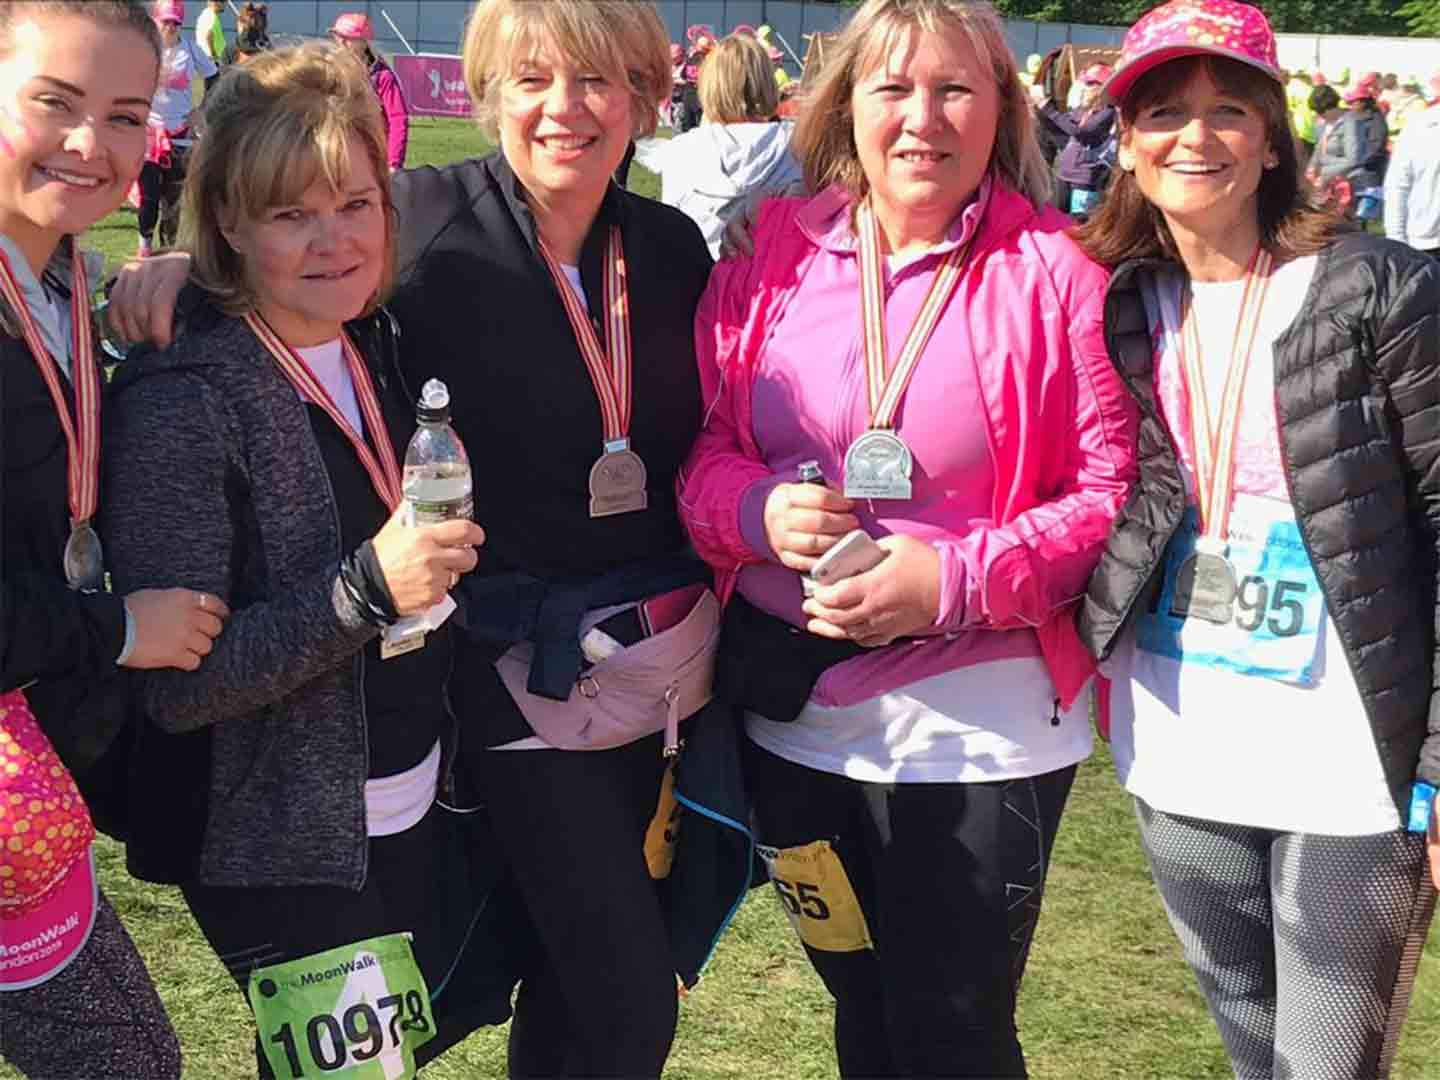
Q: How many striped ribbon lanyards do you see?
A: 5